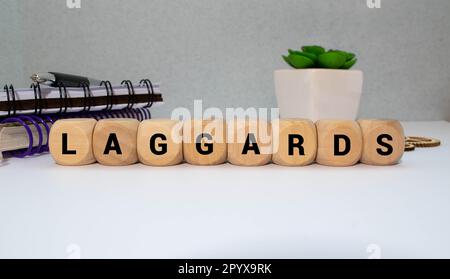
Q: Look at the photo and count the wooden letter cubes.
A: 8